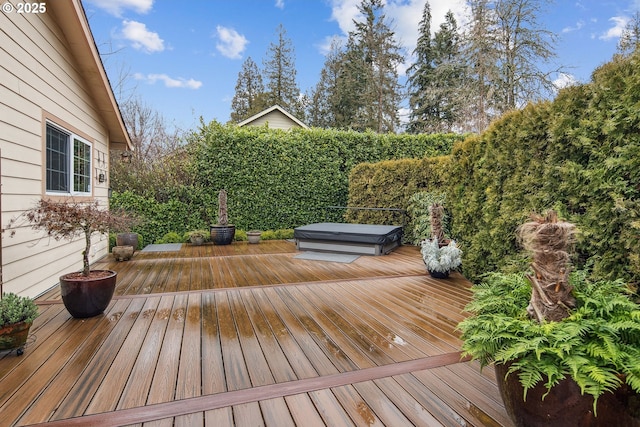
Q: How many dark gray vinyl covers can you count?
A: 1